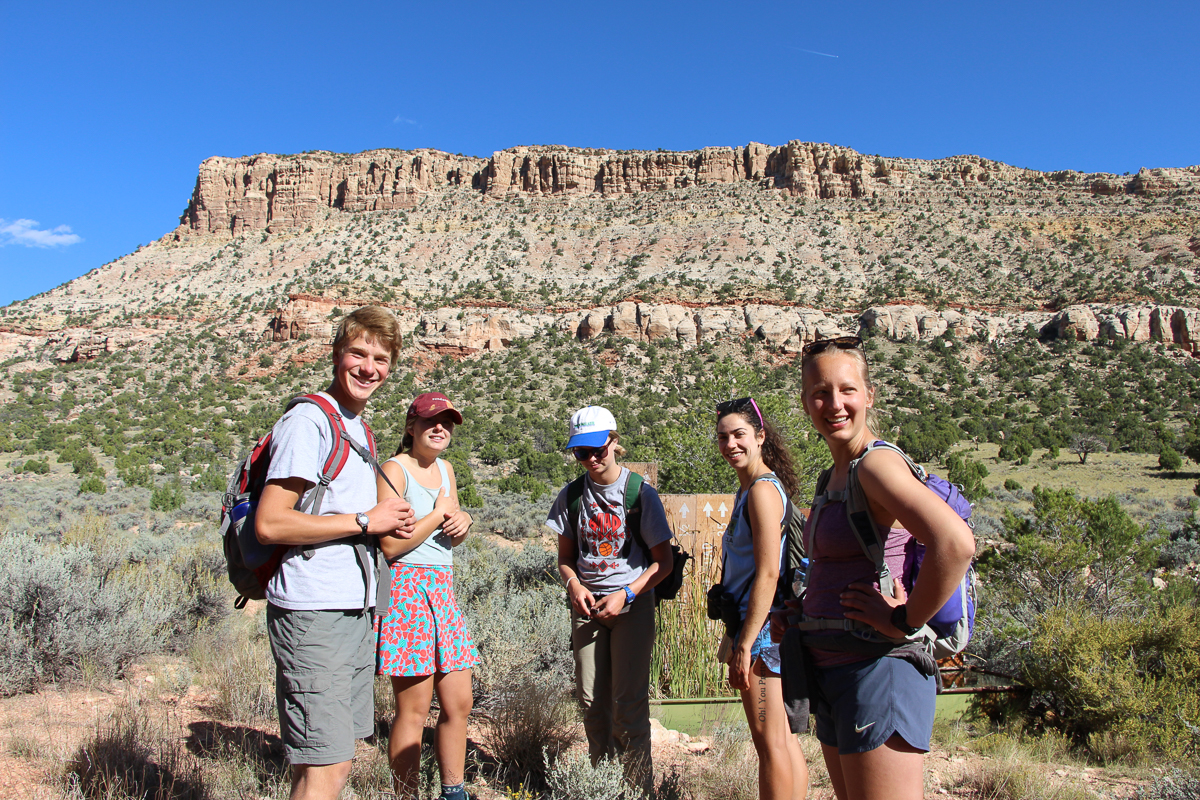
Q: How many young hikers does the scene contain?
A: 5